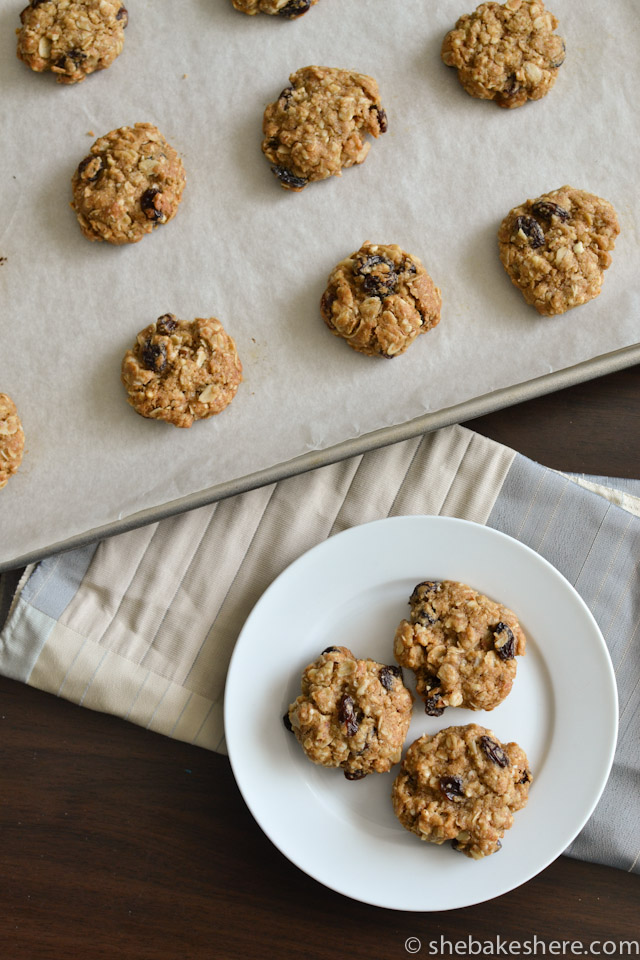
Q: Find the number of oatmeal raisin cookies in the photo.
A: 12